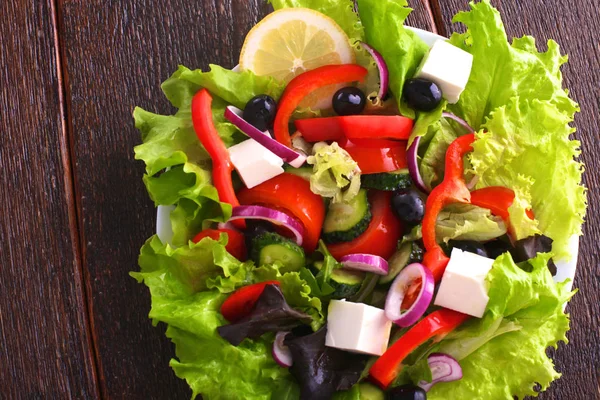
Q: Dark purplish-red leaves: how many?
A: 3